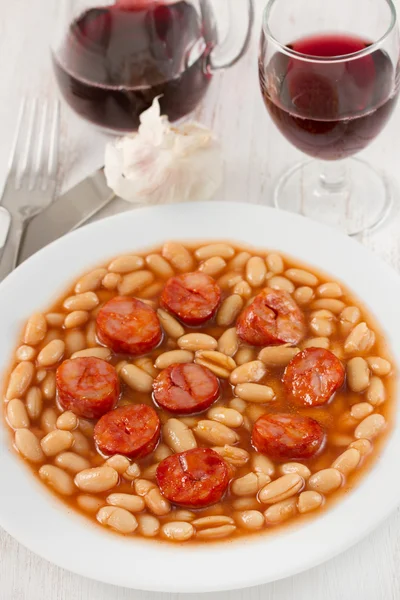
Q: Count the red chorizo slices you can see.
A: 9